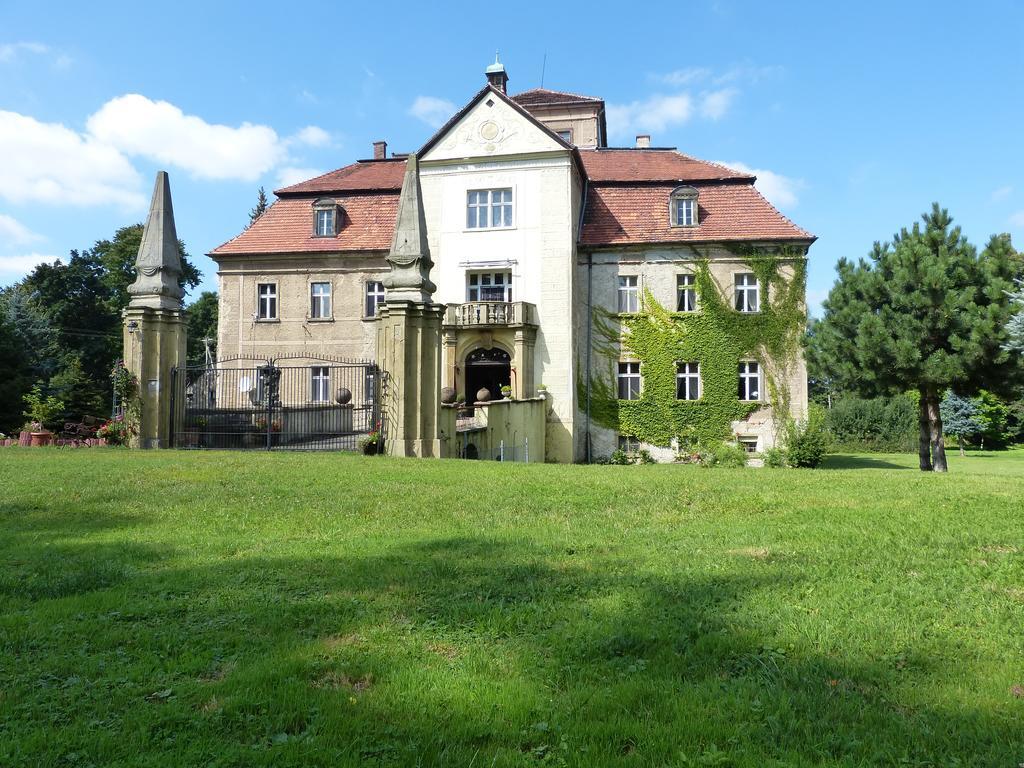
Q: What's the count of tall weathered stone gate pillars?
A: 2